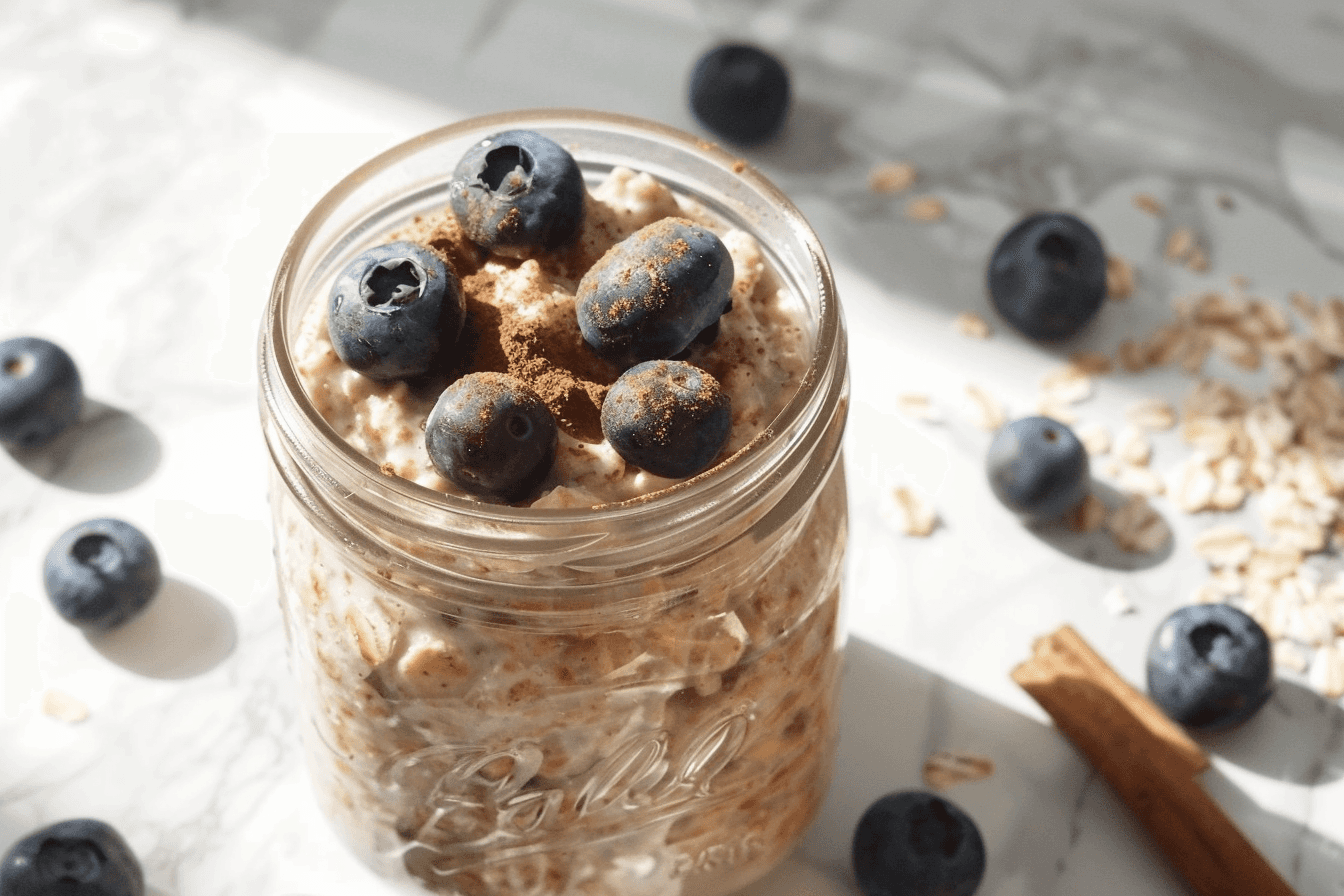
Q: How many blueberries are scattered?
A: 8